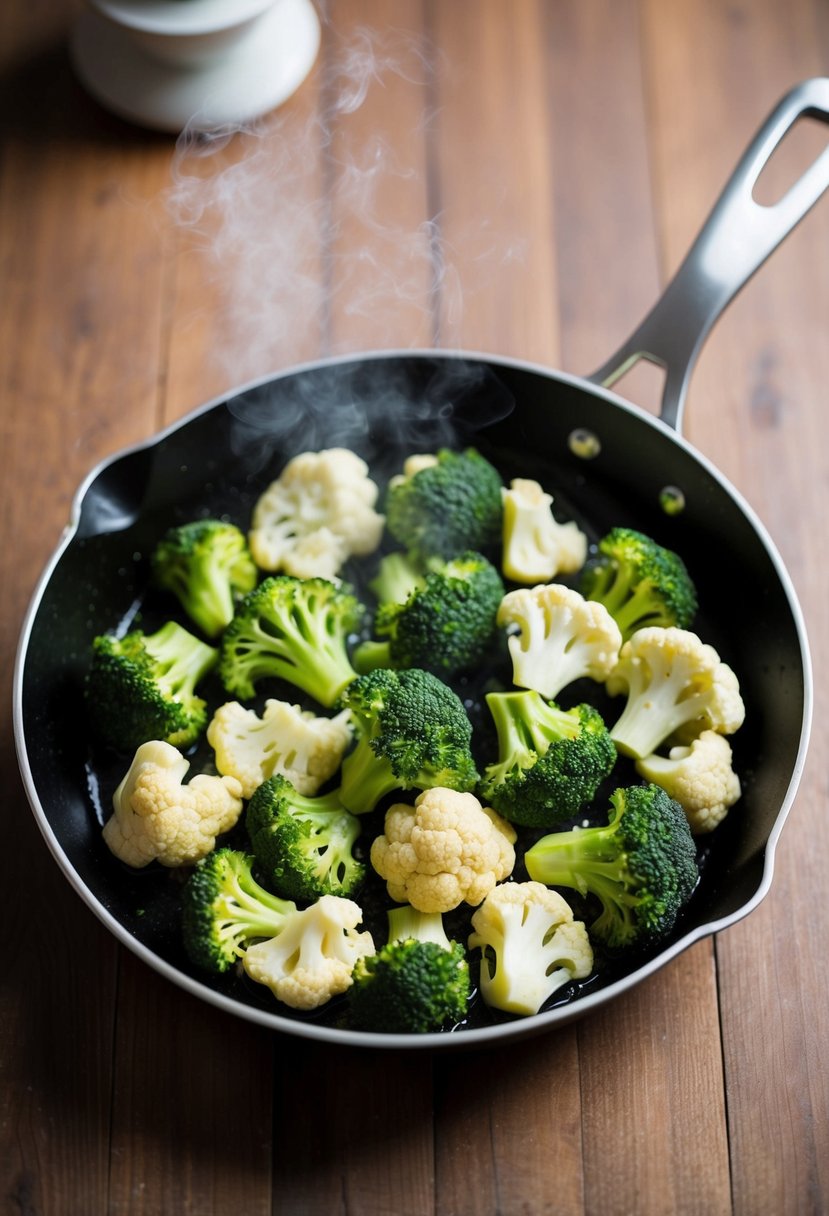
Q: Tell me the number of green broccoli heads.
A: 12